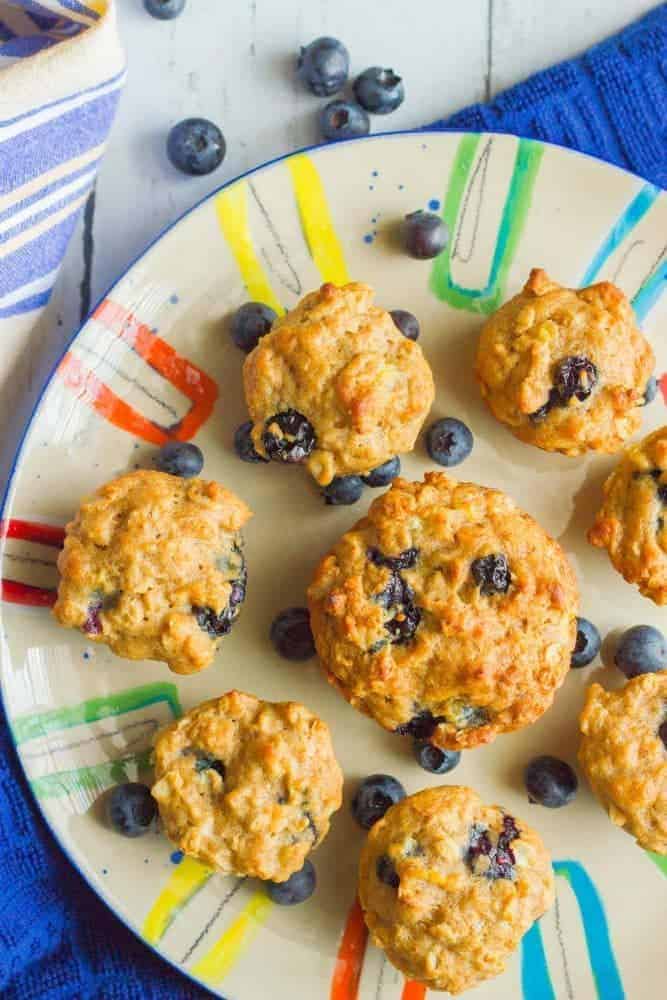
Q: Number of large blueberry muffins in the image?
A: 1